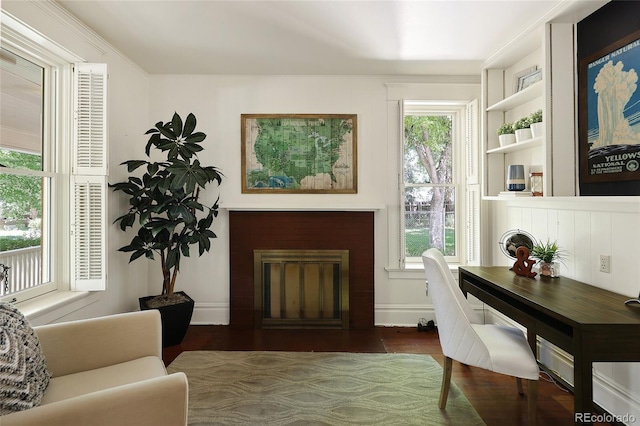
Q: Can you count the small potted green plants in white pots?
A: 3